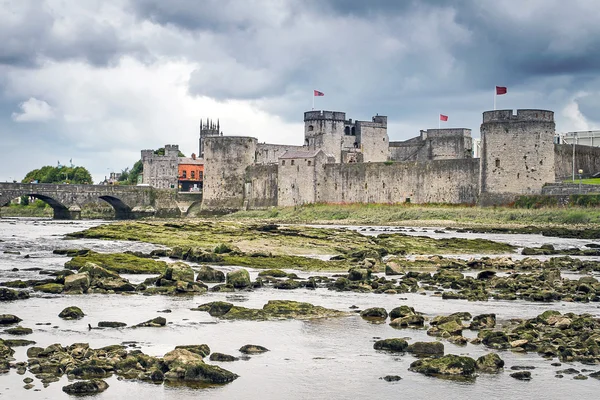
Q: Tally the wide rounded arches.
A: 2